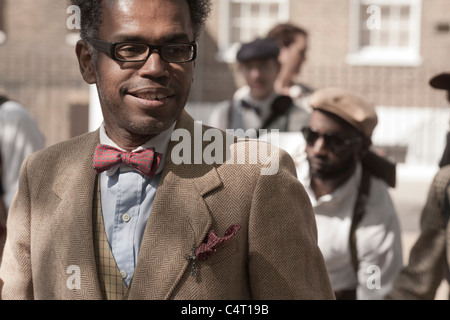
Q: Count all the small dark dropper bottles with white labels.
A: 0